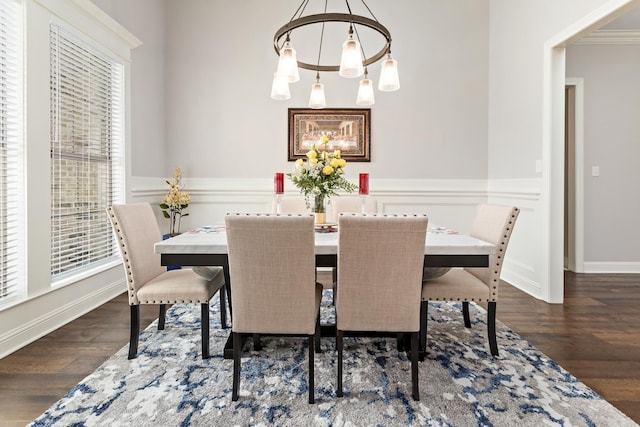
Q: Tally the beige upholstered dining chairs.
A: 6